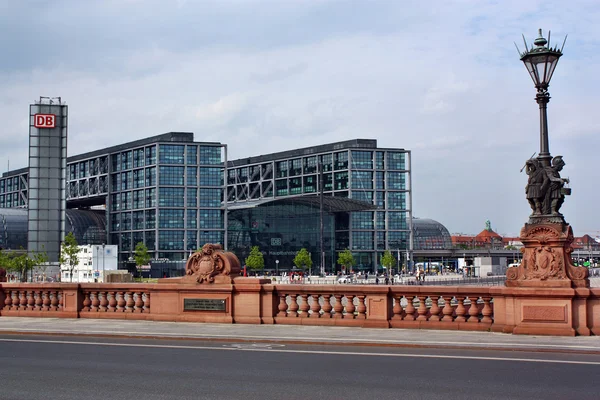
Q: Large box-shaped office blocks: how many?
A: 2